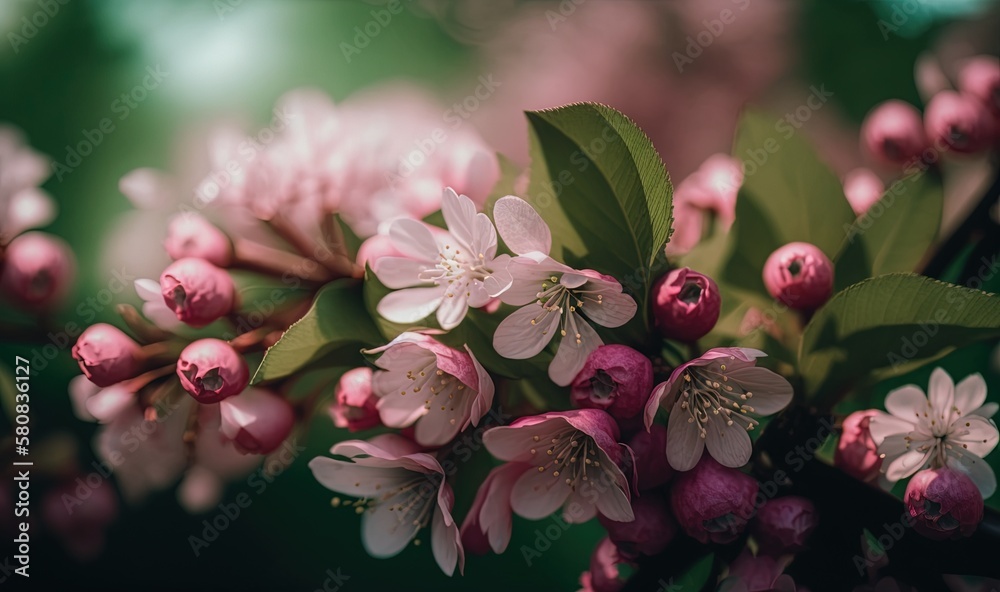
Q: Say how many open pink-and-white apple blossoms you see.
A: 7